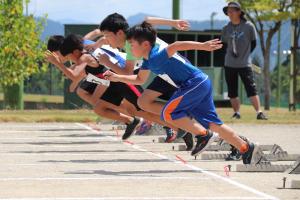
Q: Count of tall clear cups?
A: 0